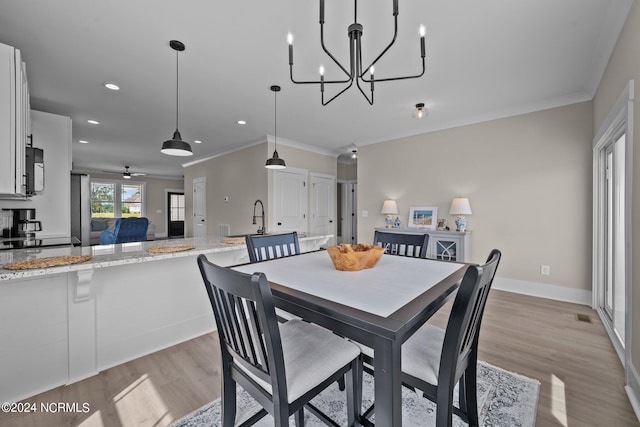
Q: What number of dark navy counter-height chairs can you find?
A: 4